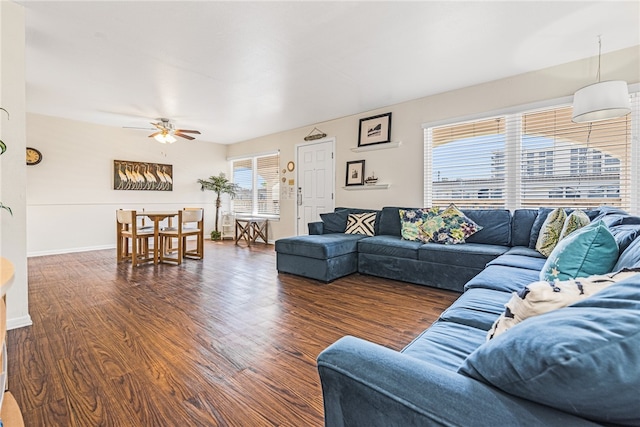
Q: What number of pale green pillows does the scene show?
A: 2